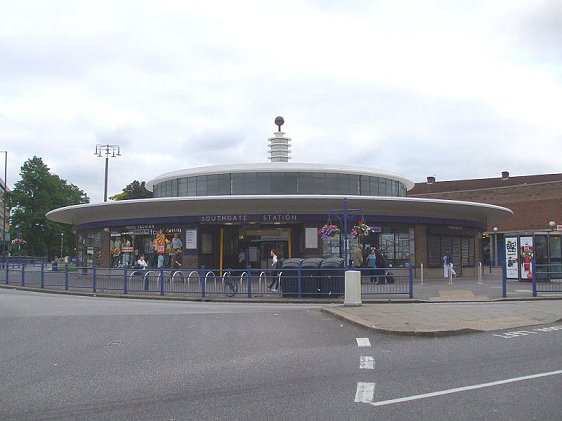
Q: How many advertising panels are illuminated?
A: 2